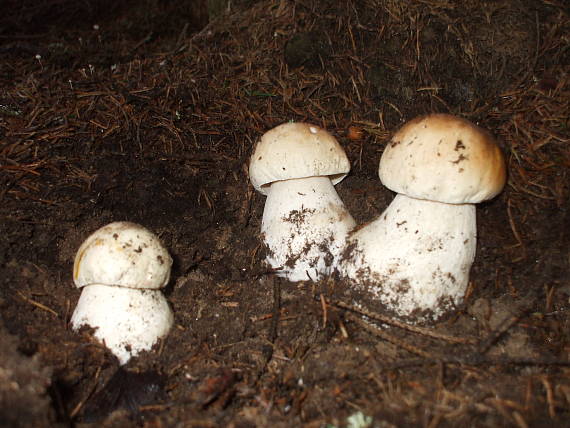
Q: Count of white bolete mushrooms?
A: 3